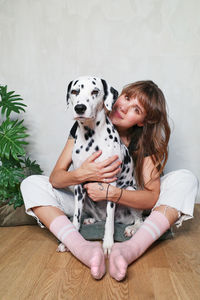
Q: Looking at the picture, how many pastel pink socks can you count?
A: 2